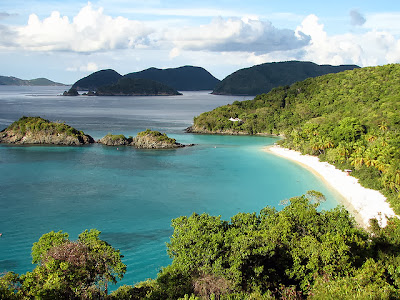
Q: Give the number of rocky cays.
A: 3